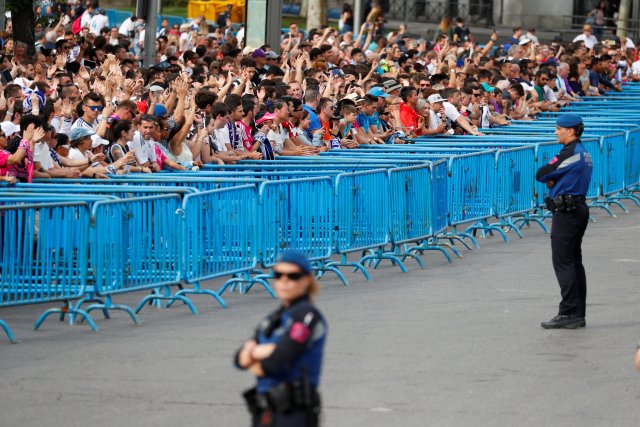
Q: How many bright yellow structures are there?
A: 1